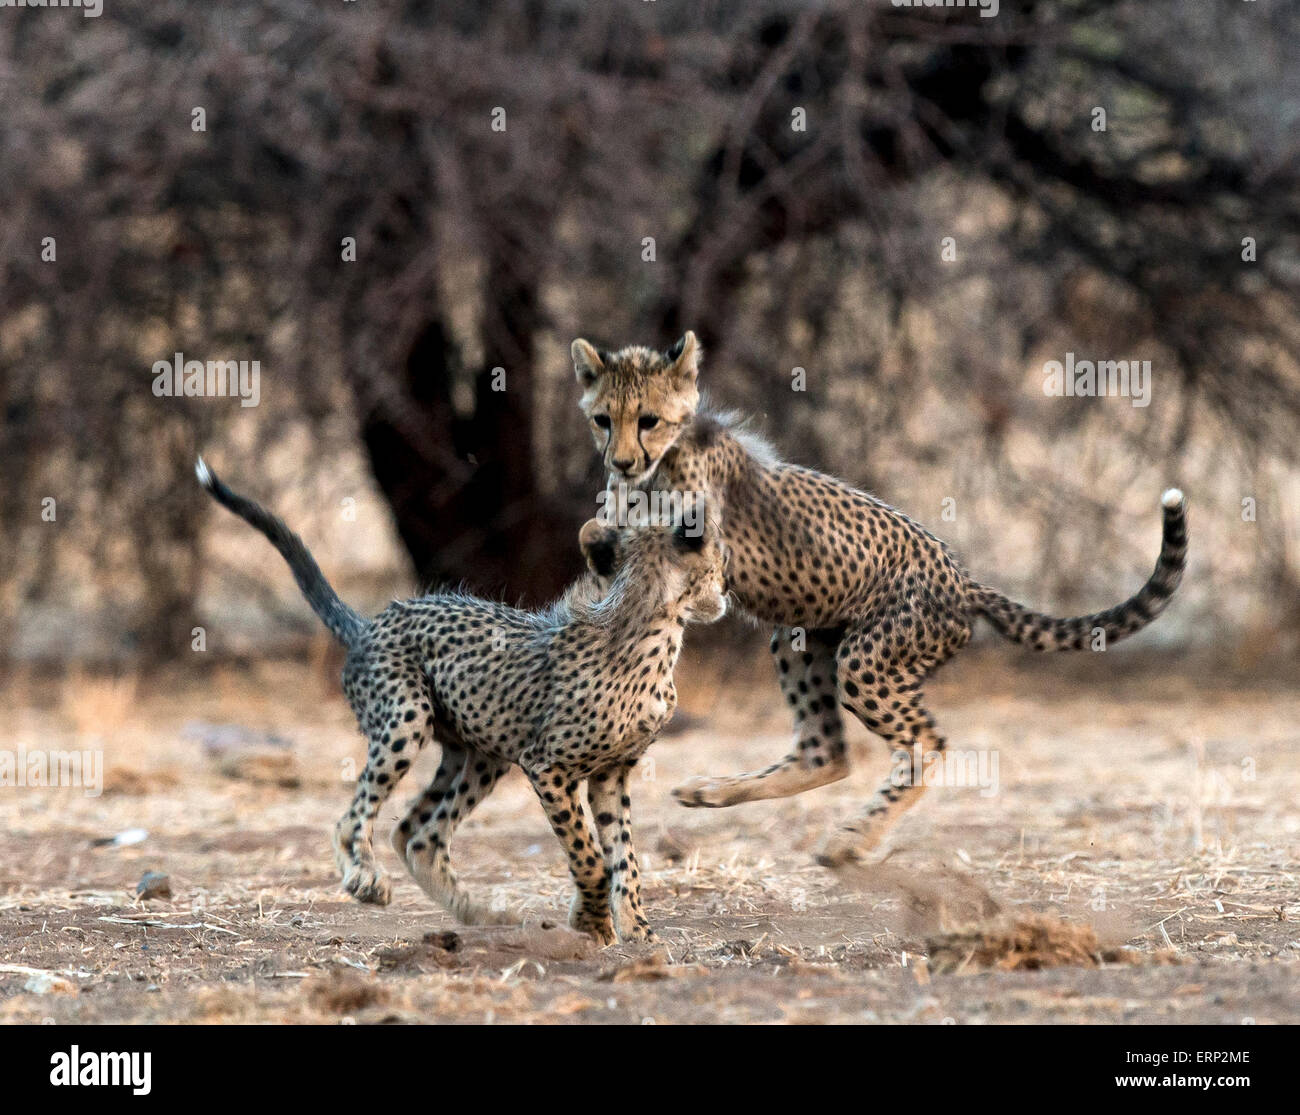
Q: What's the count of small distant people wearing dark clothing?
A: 0